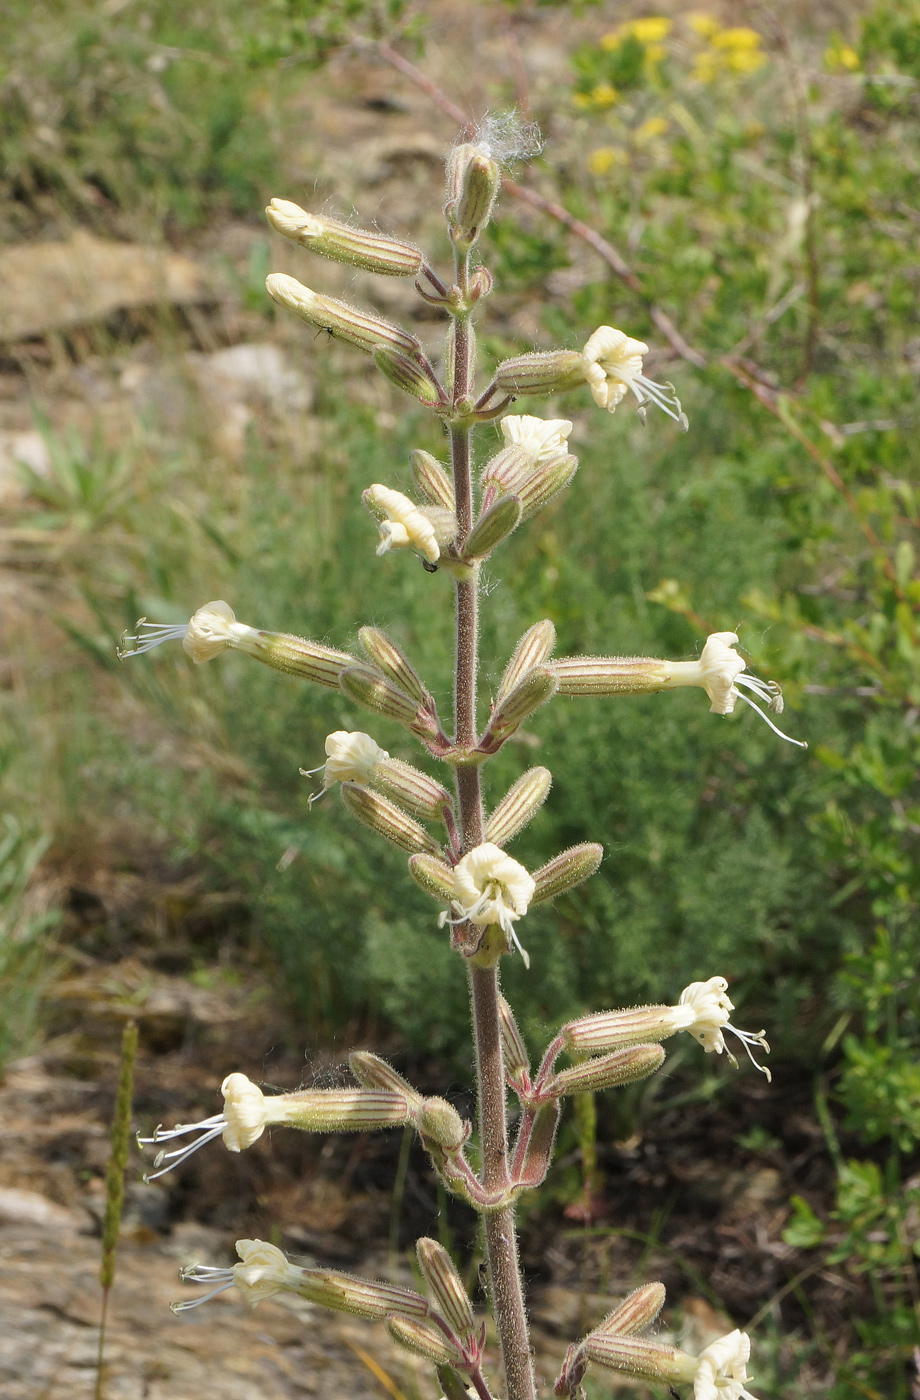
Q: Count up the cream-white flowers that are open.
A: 11